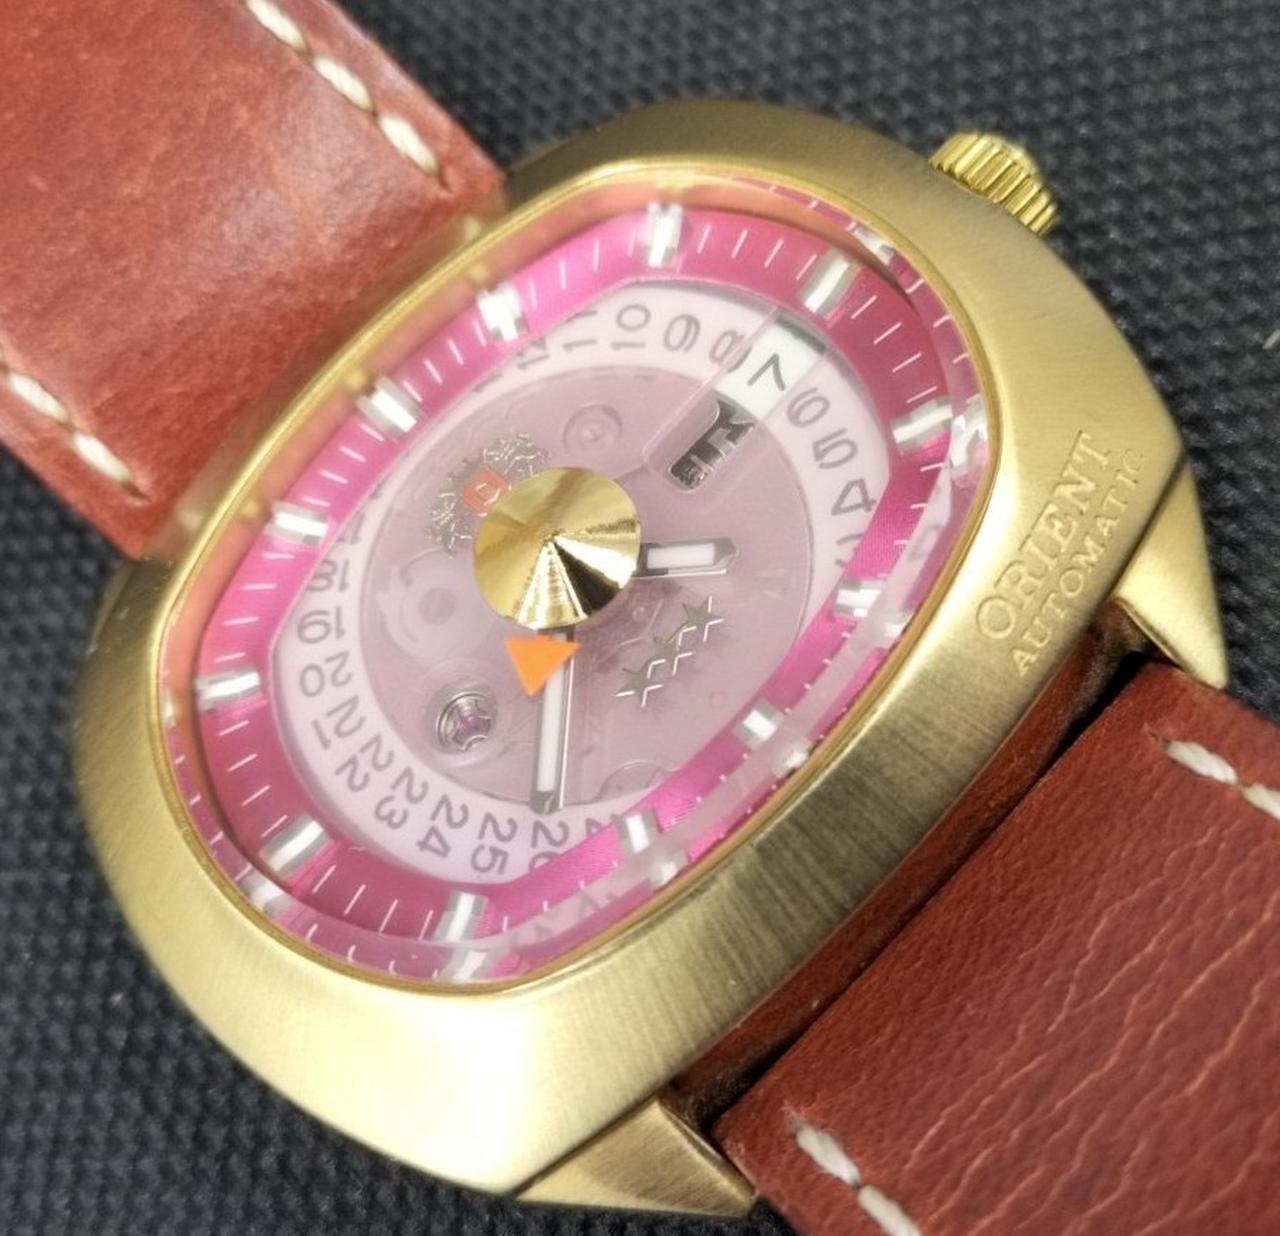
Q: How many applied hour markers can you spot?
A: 12